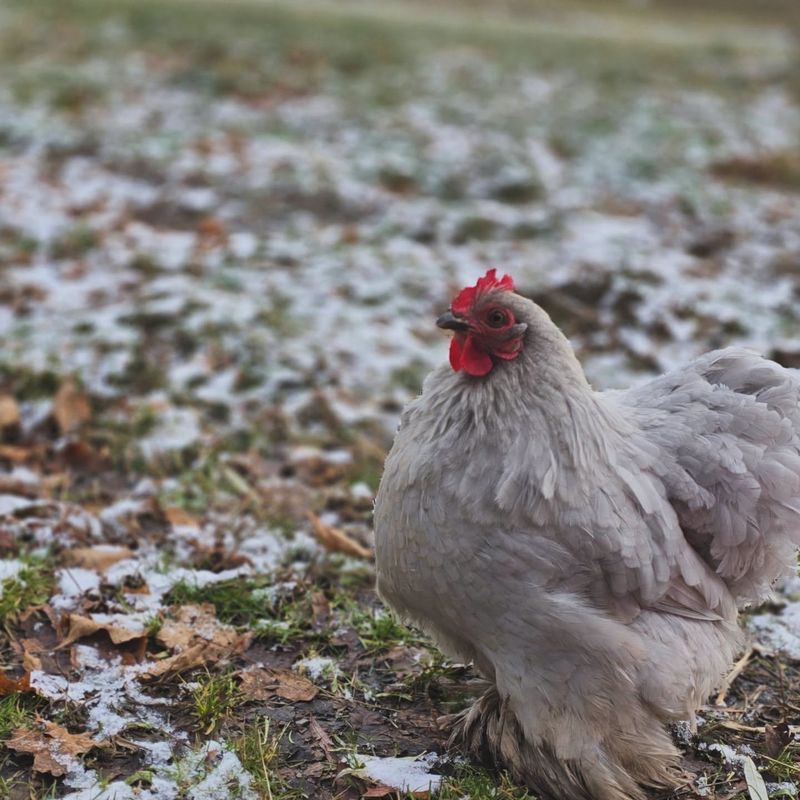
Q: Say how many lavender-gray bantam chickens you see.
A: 1